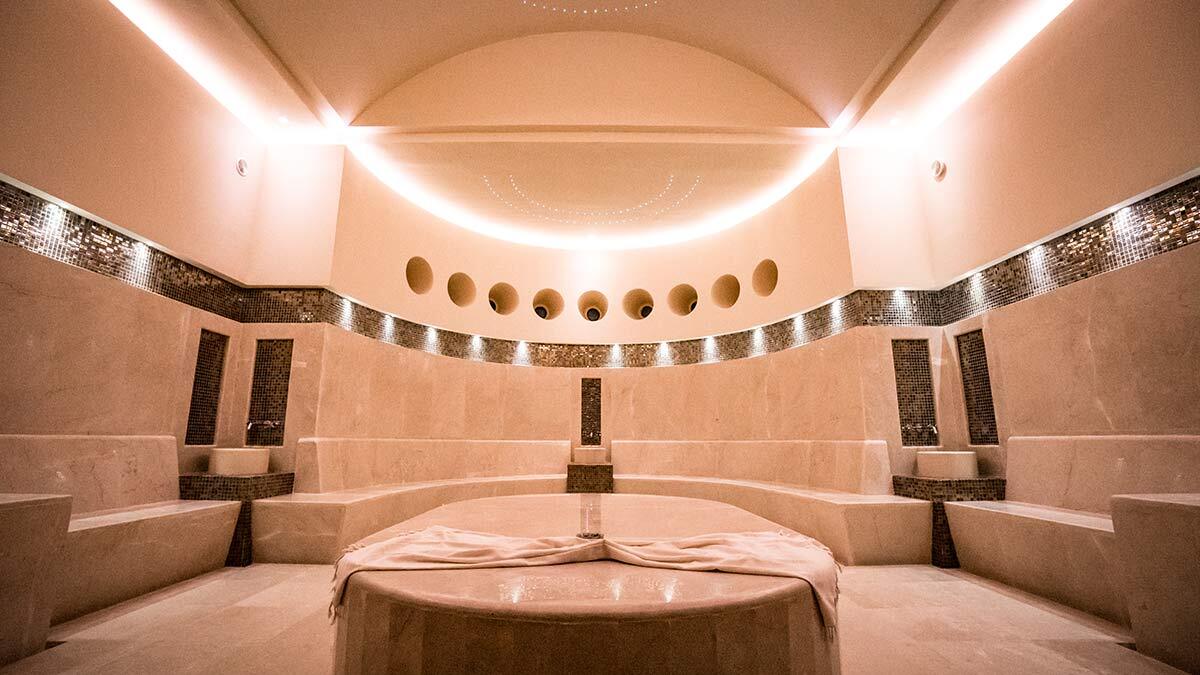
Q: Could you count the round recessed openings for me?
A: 9